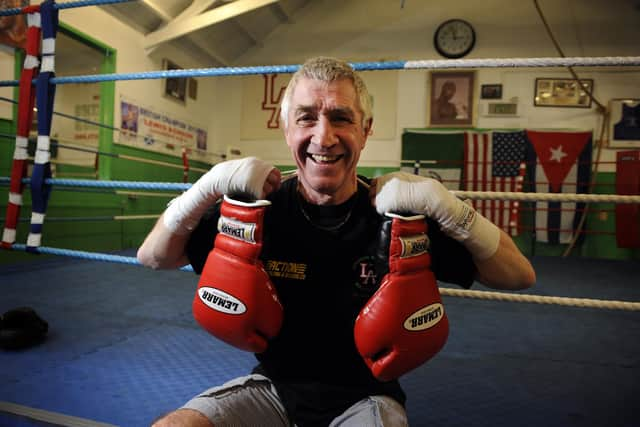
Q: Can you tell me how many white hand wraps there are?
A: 2